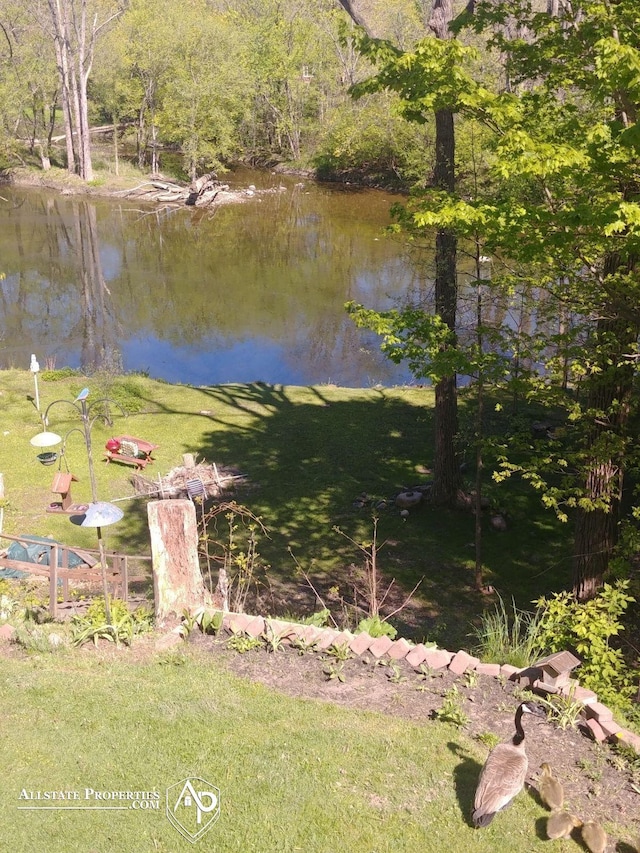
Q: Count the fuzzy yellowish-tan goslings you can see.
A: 3